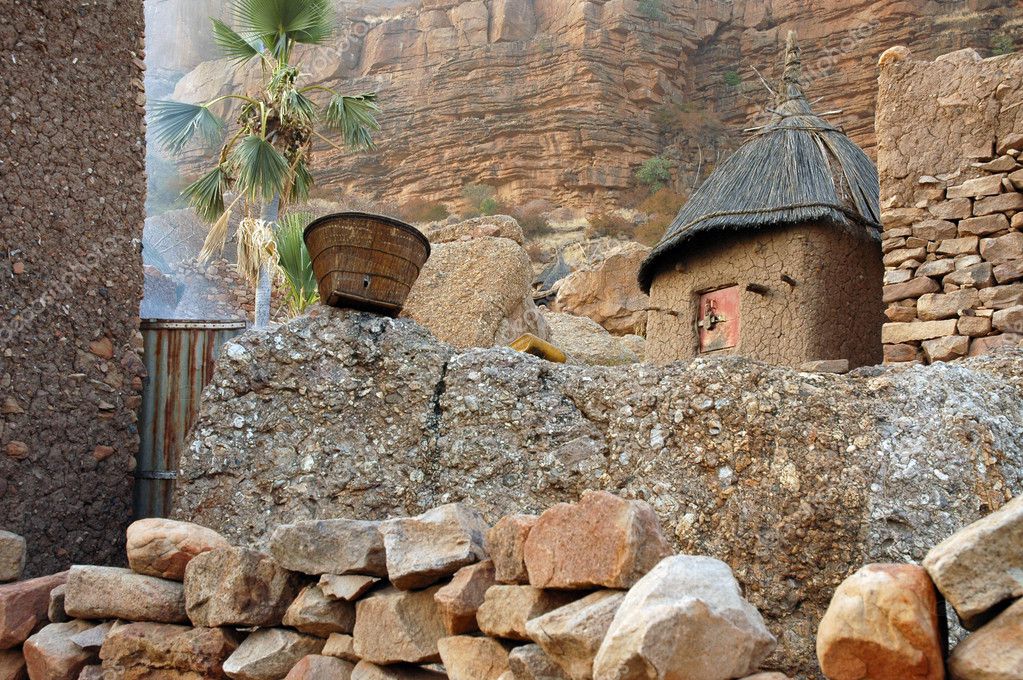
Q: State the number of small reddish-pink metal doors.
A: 1